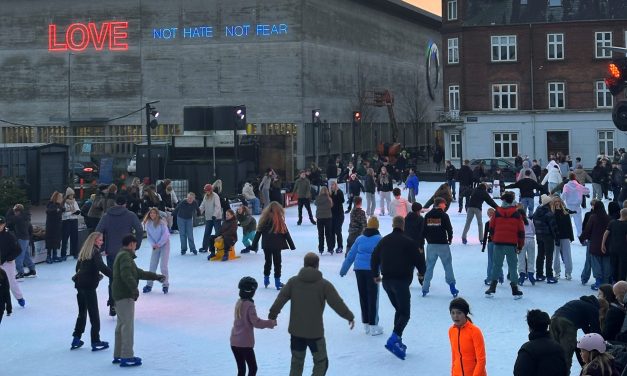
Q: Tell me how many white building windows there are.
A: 12